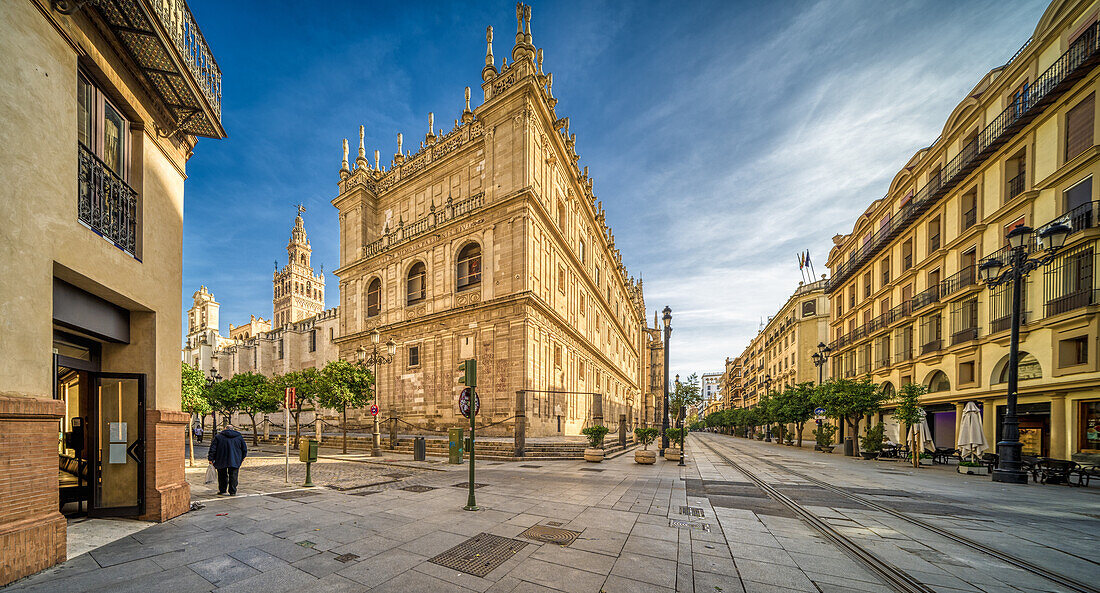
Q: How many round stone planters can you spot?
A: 3